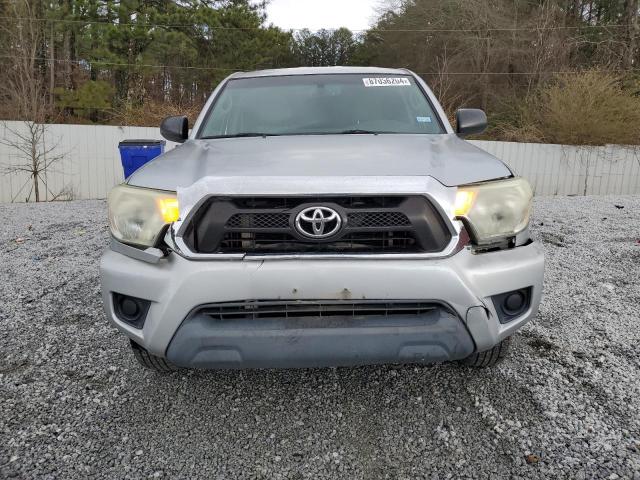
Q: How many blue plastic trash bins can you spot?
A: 1